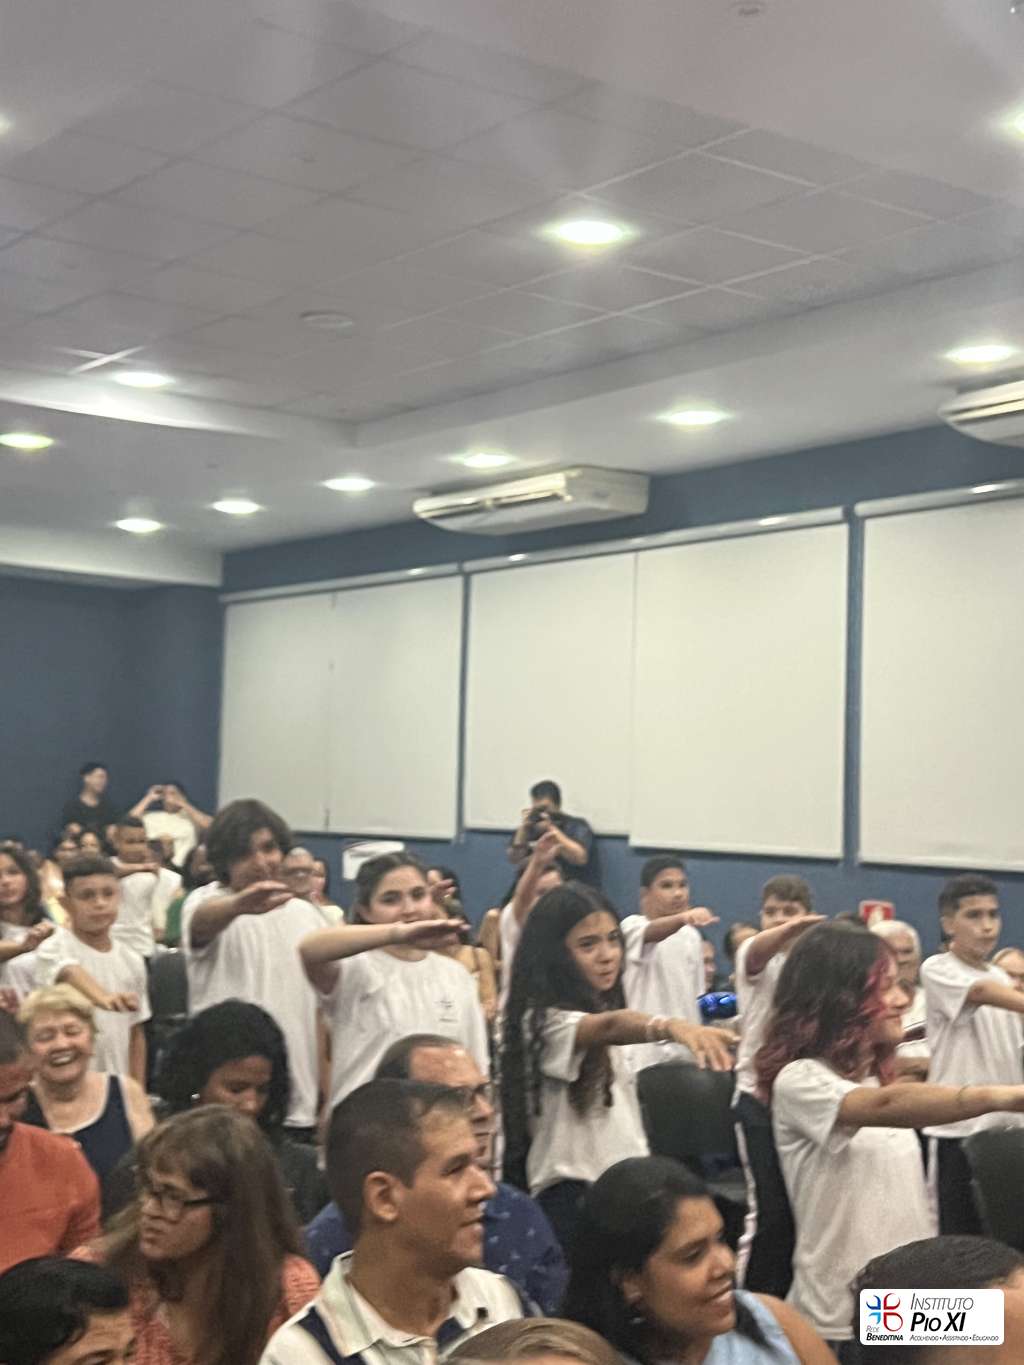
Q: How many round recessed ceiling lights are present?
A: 11